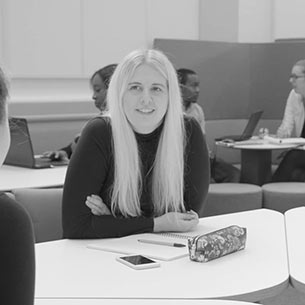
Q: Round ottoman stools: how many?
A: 2